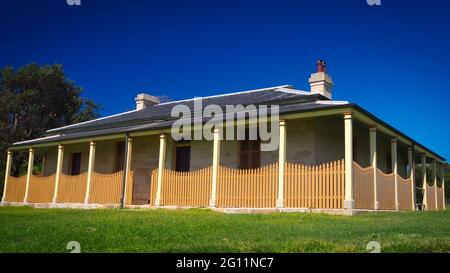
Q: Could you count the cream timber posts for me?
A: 15